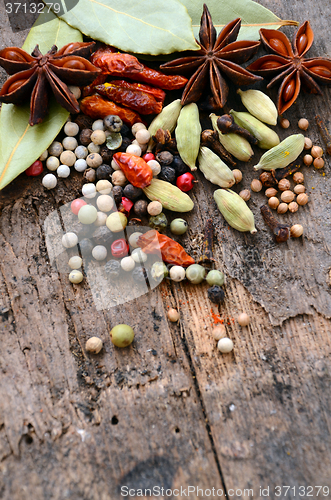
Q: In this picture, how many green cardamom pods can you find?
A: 9